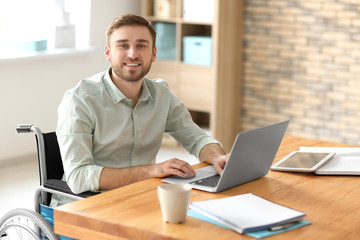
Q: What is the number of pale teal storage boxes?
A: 2